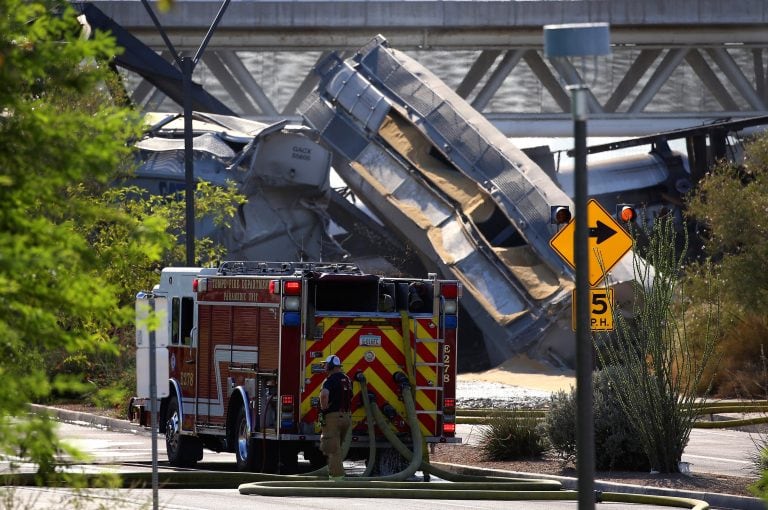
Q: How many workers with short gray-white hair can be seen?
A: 0